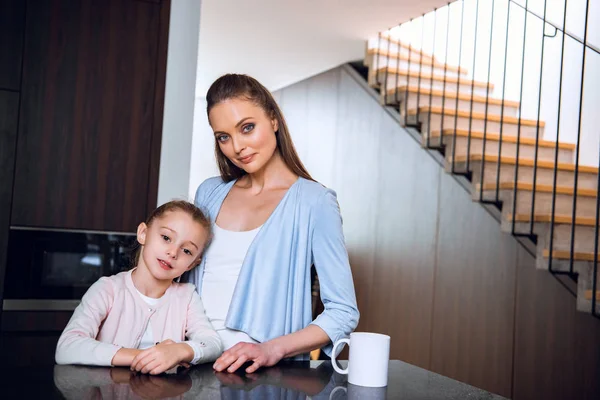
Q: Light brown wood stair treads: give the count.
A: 11